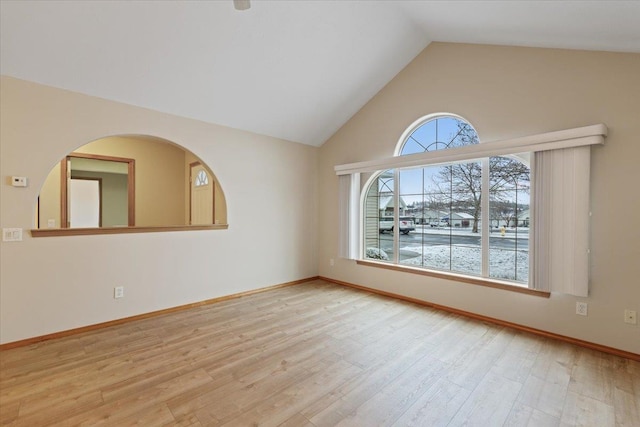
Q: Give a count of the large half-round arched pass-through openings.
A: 1